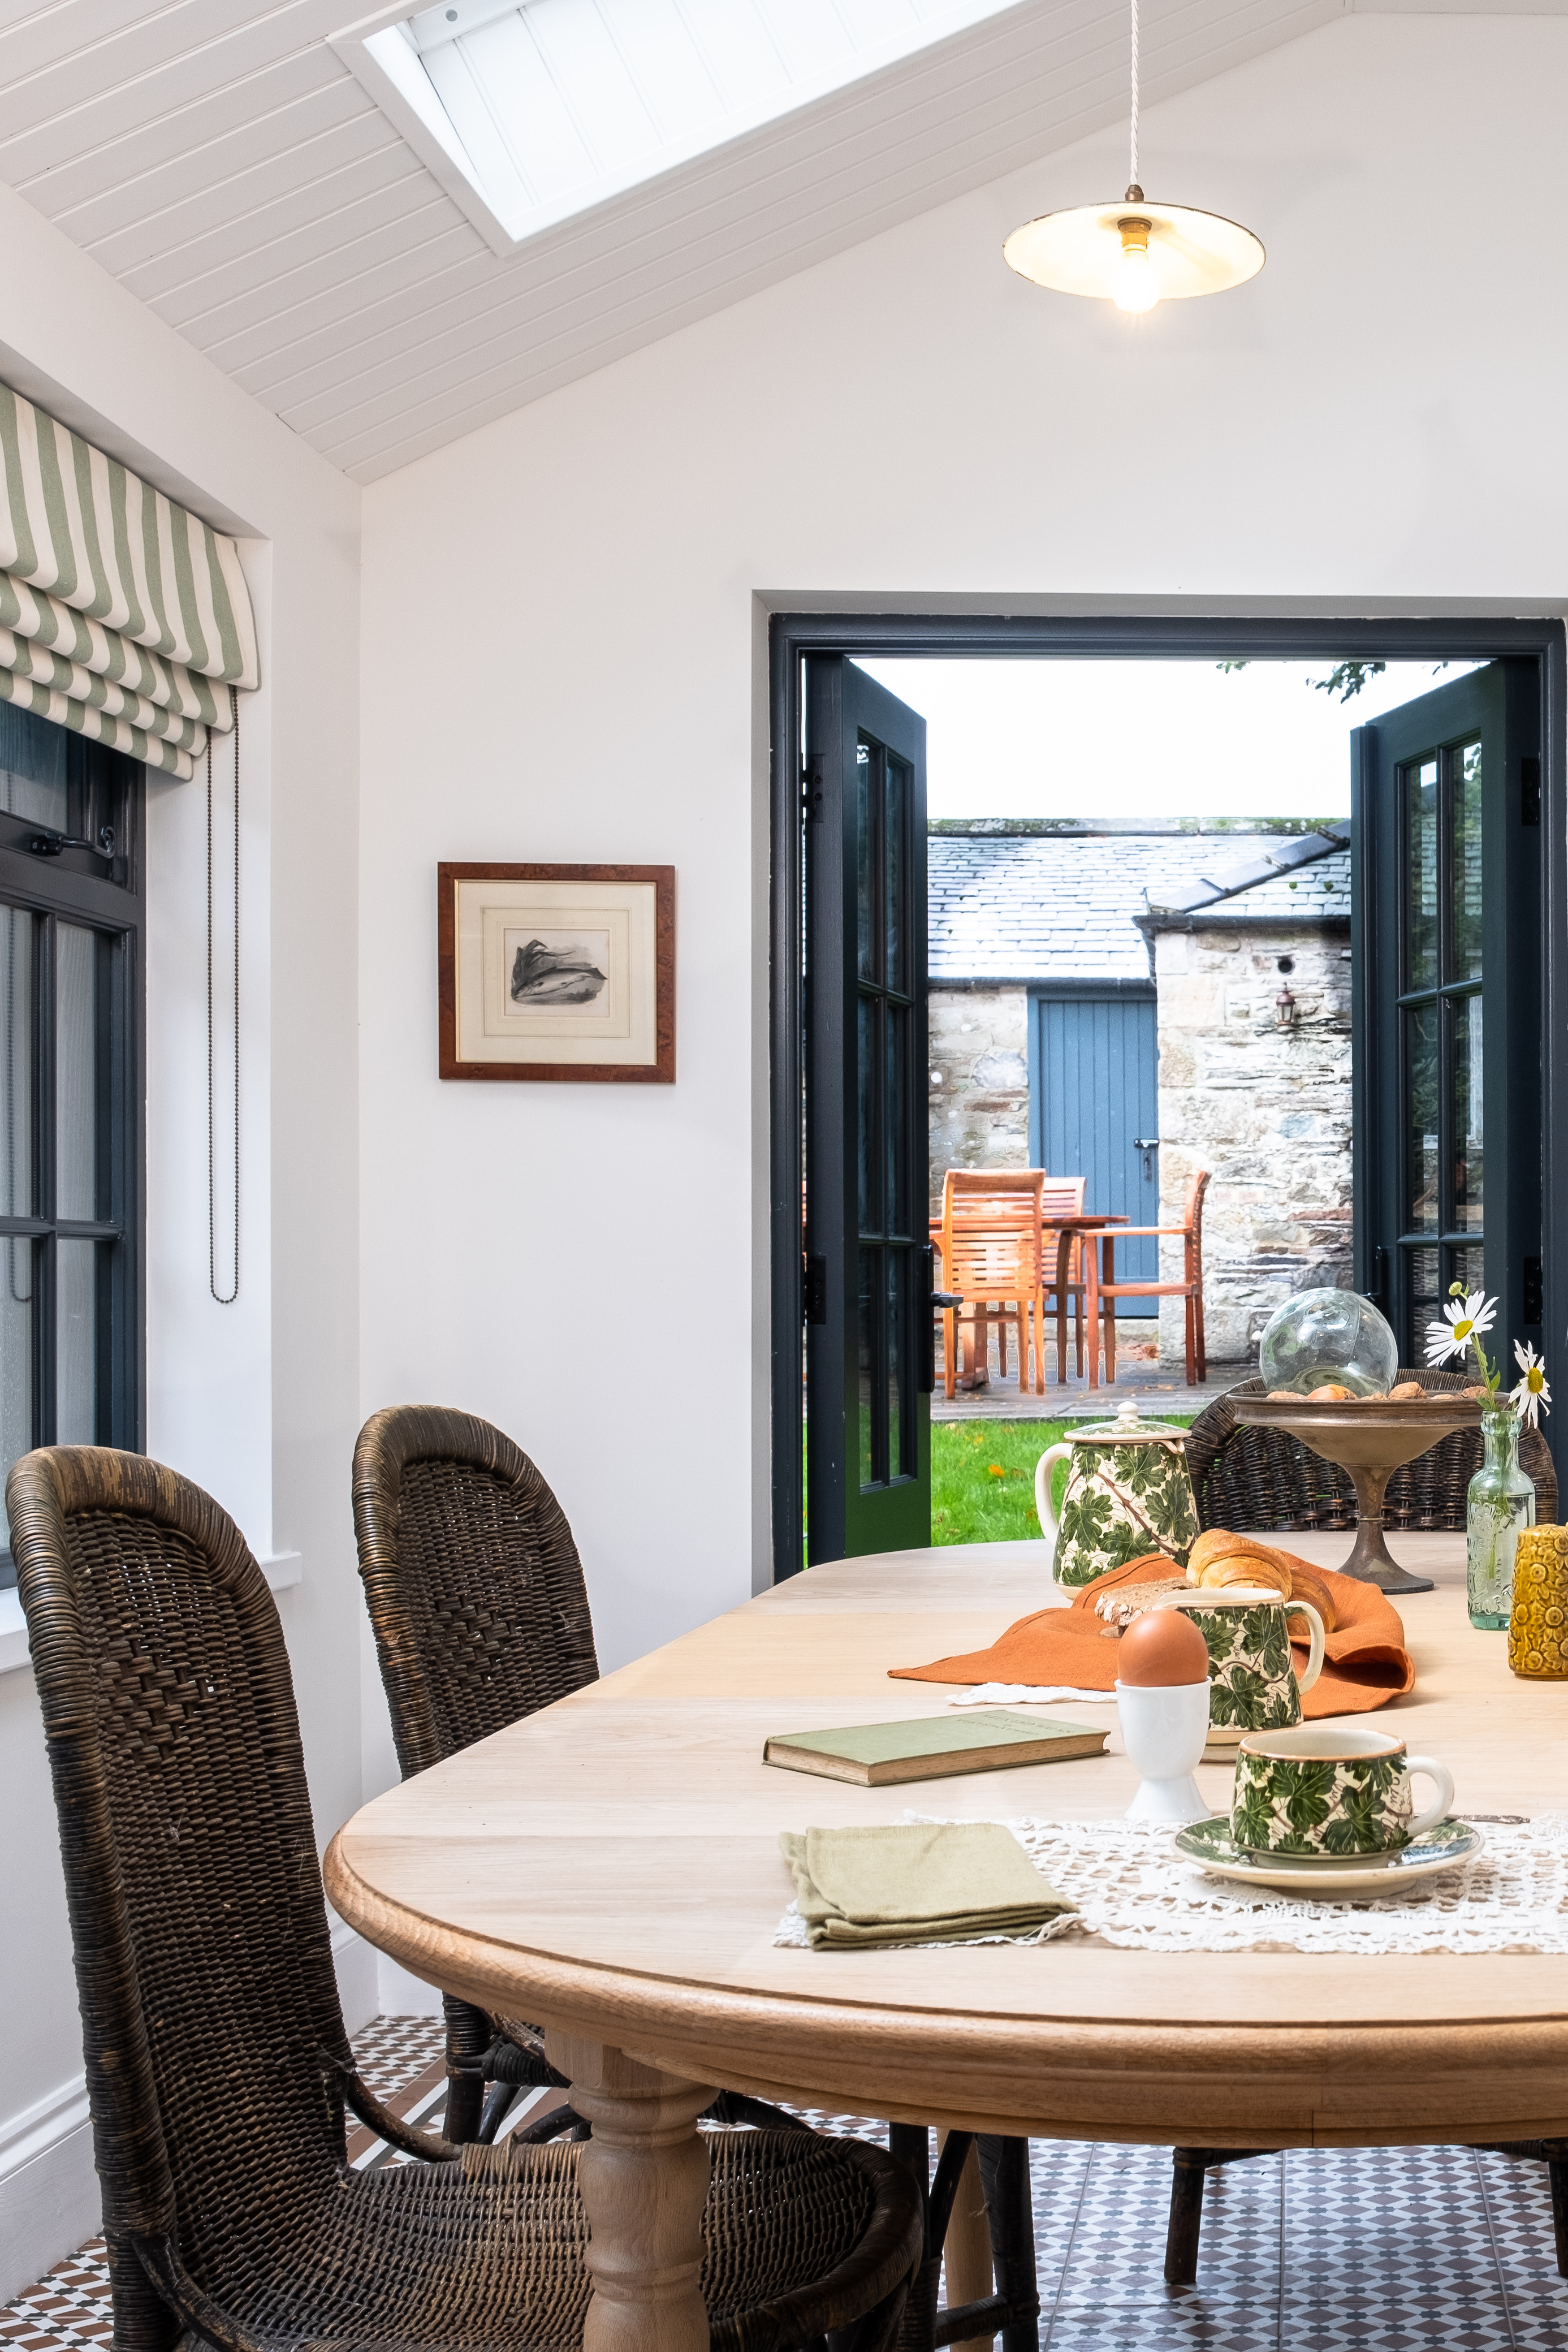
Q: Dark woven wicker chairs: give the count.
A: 3